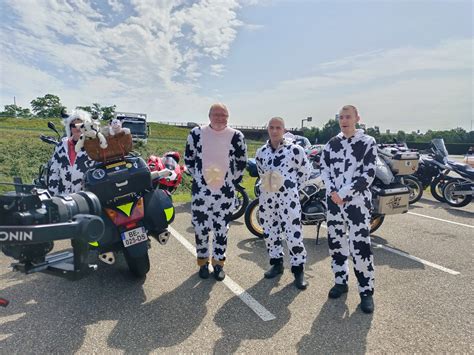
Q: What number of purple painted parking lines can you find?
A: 0